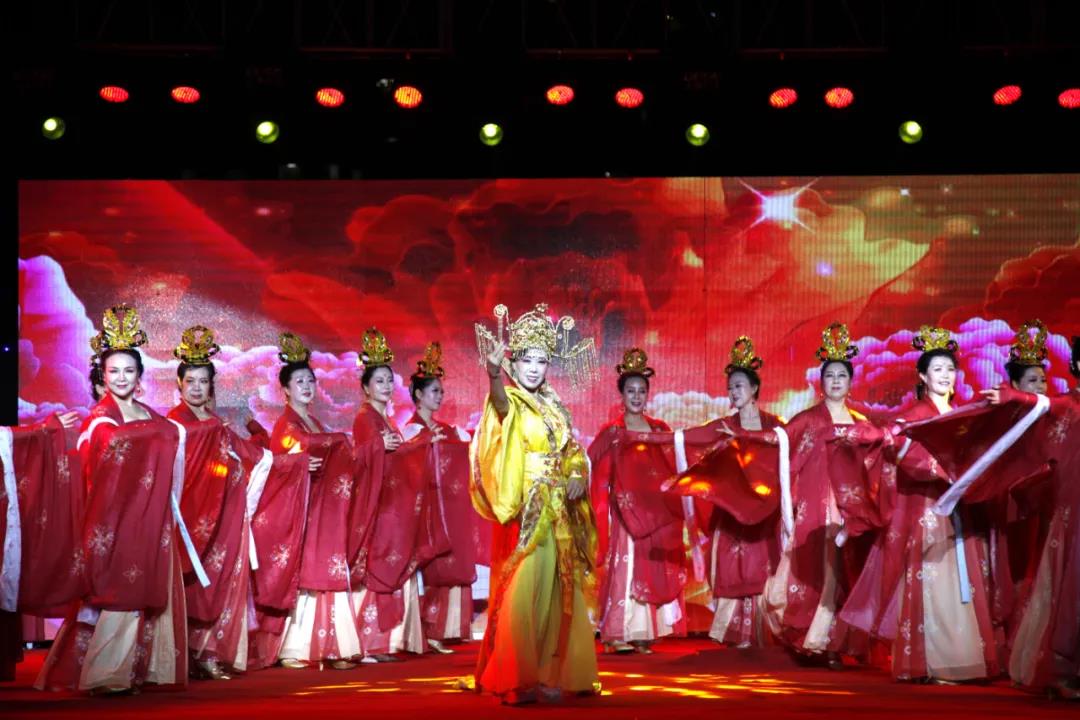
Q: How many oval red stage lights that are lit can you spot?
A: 10